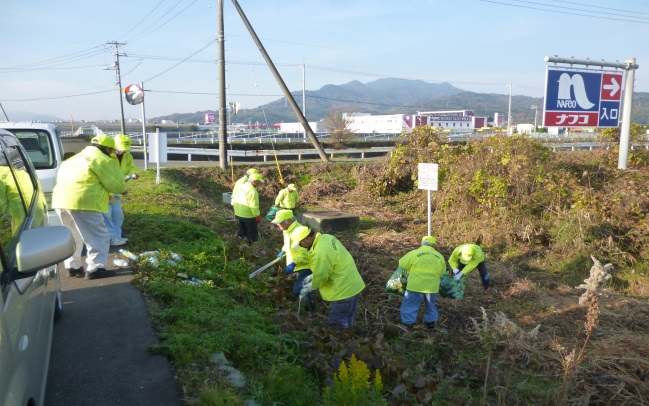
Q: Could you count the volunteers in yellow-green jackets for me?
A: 9